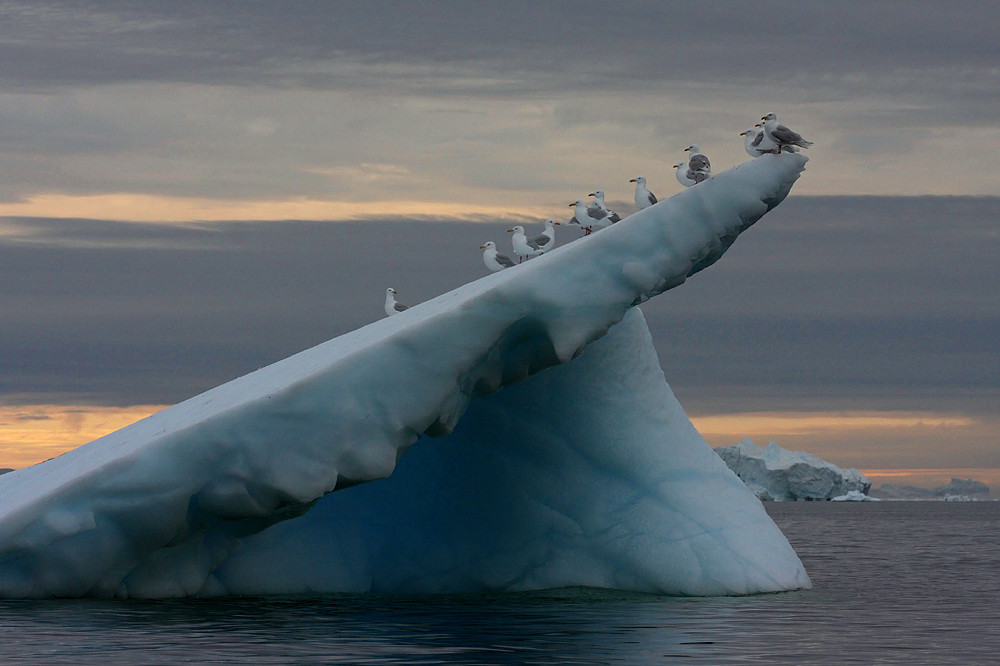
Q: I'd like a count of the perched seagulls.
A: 12